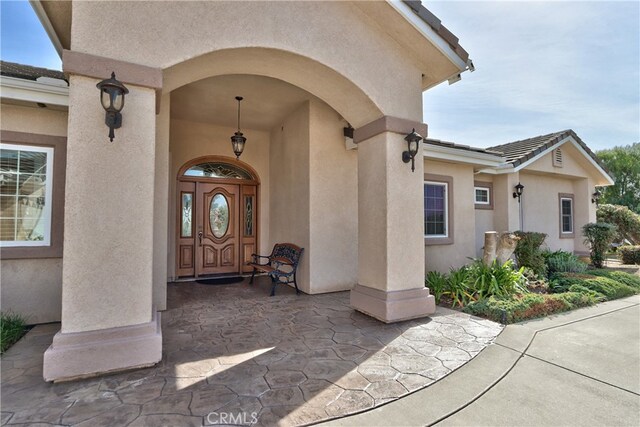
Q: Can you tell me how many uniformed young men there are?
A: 0